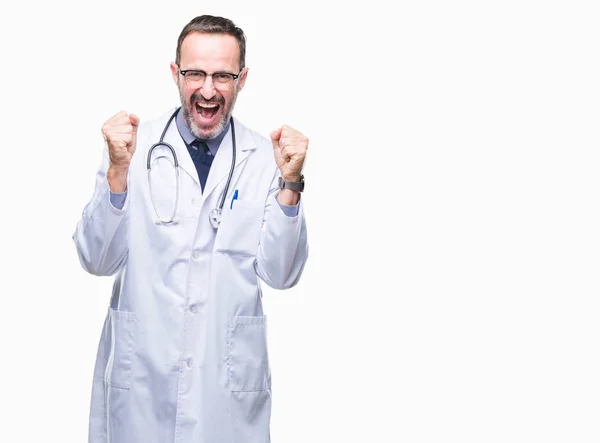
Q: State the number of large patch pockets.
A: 2